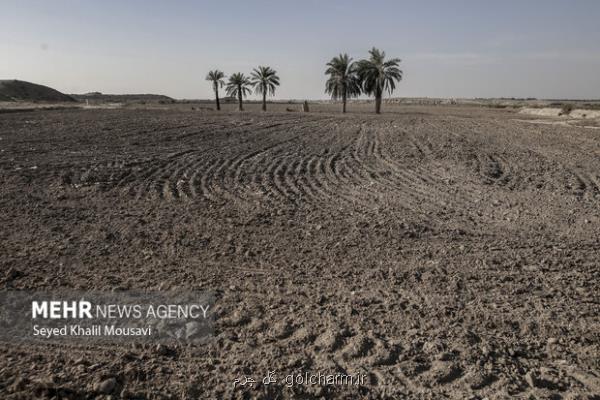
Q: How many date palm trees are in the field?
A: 5